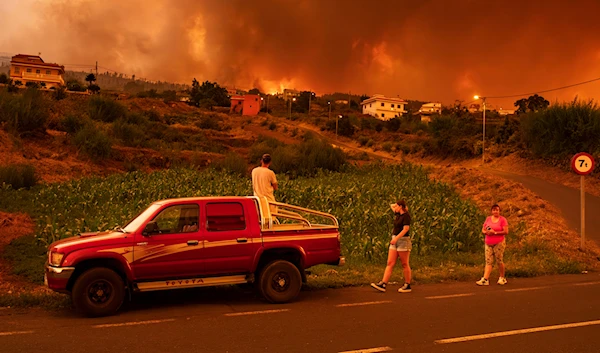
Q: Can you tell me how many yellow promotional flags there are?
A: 0